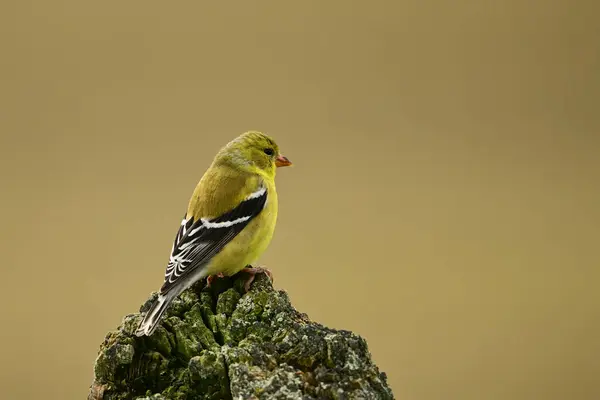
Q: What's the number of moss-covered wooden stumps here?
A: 1